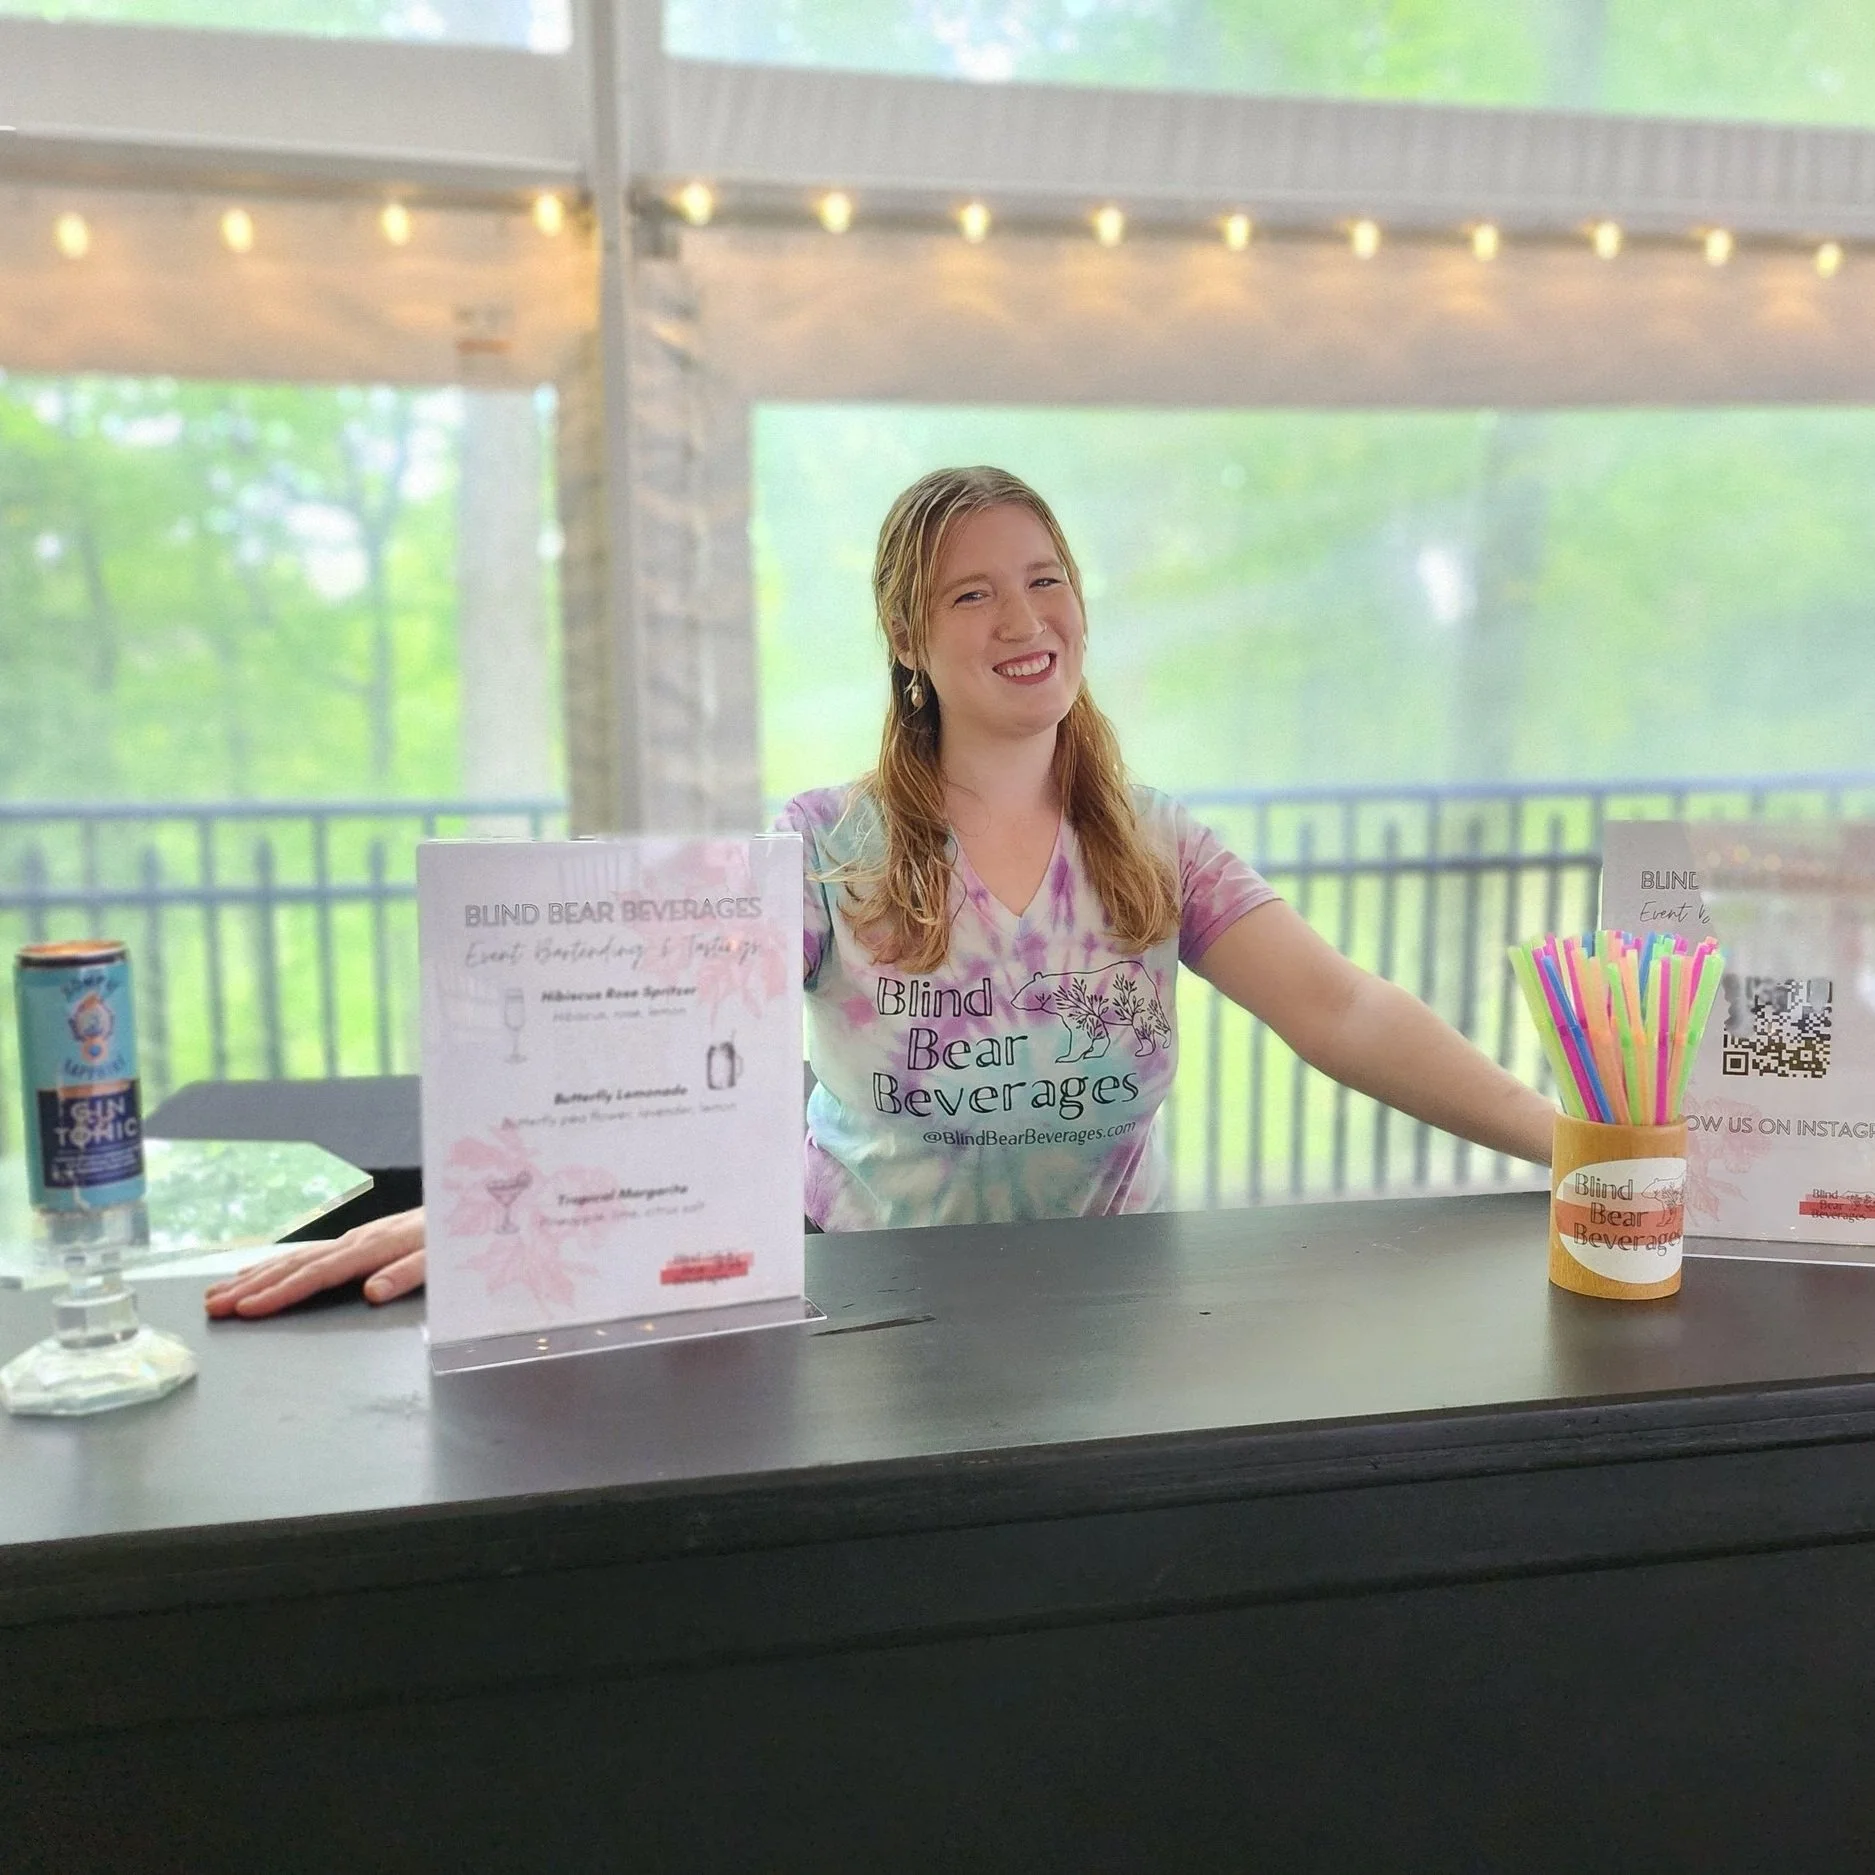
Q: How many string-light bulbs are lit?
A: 14